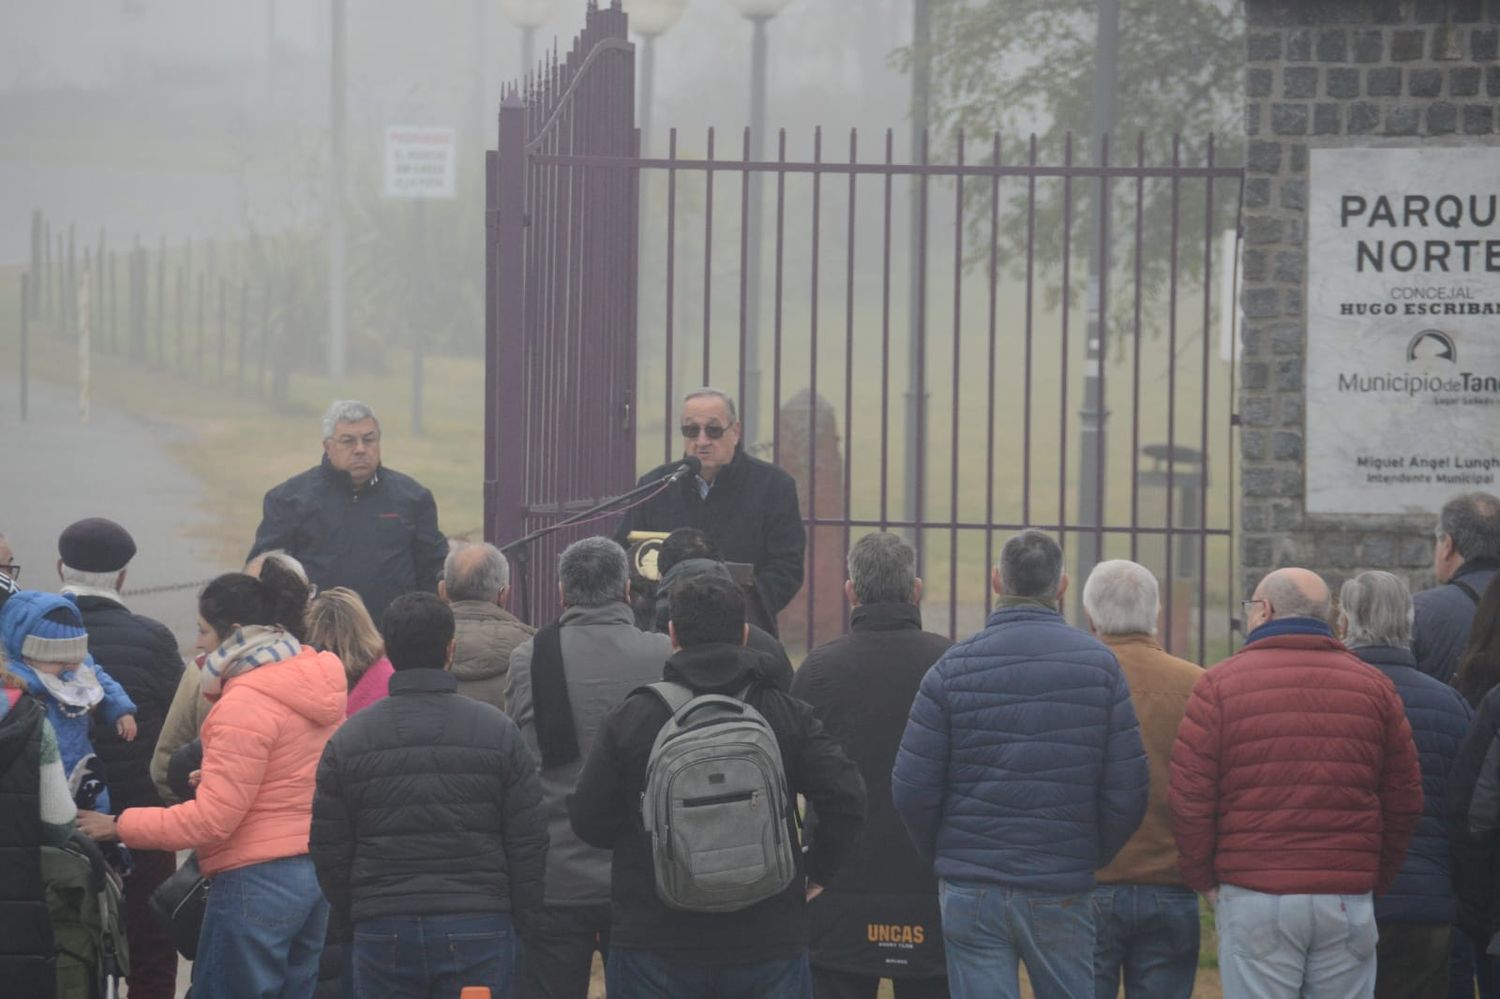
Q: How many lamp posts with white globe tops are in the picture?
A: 3